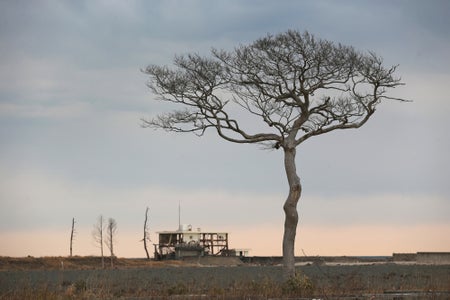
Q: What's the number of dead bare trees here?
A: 5